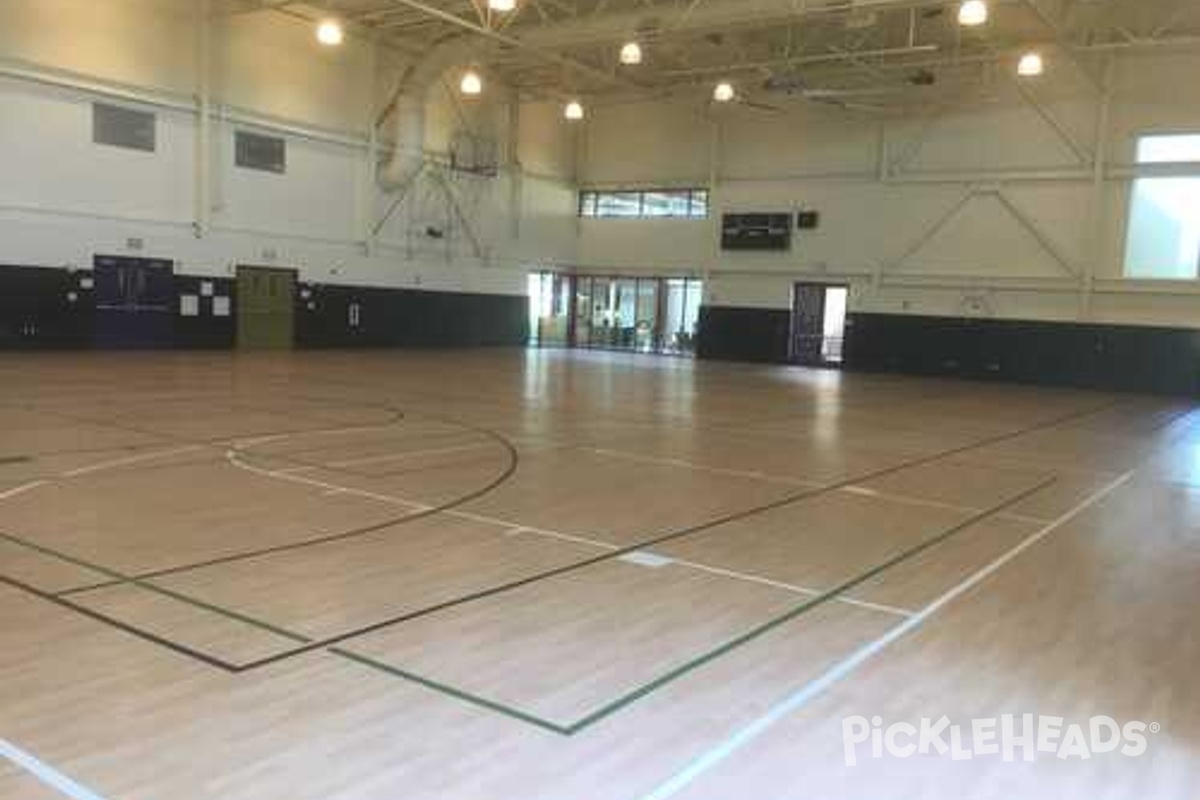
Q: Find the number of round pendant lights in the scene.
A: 8